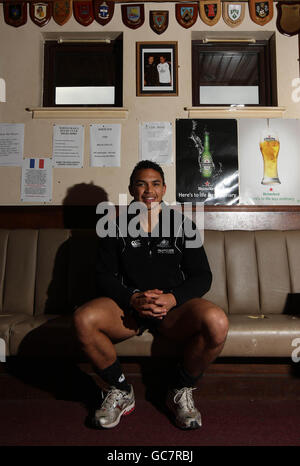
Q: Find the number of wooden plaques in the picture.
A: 12